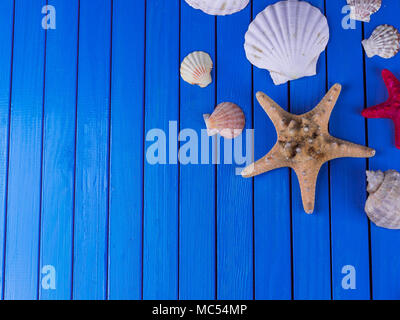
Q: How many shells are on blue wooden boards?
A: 7